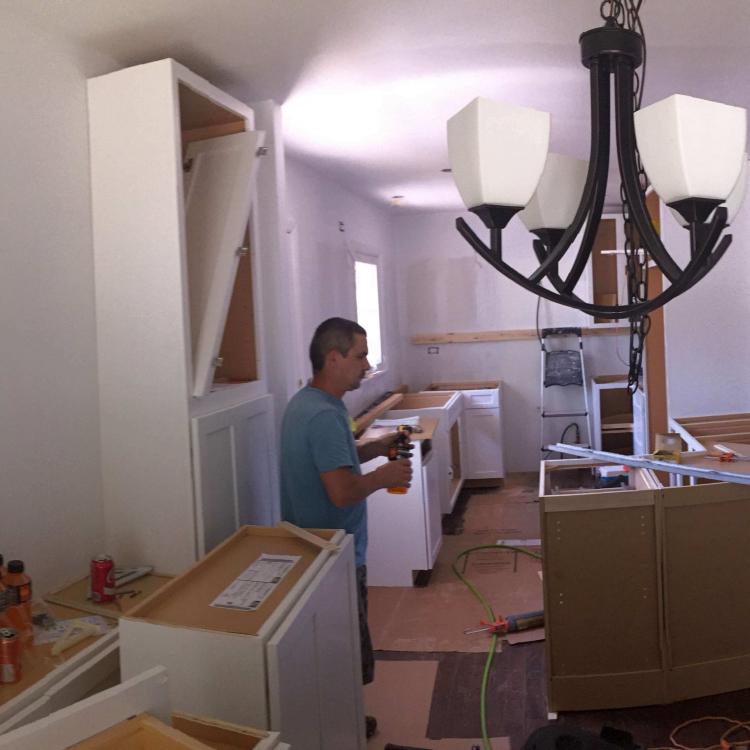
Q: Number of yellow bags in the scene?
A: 0